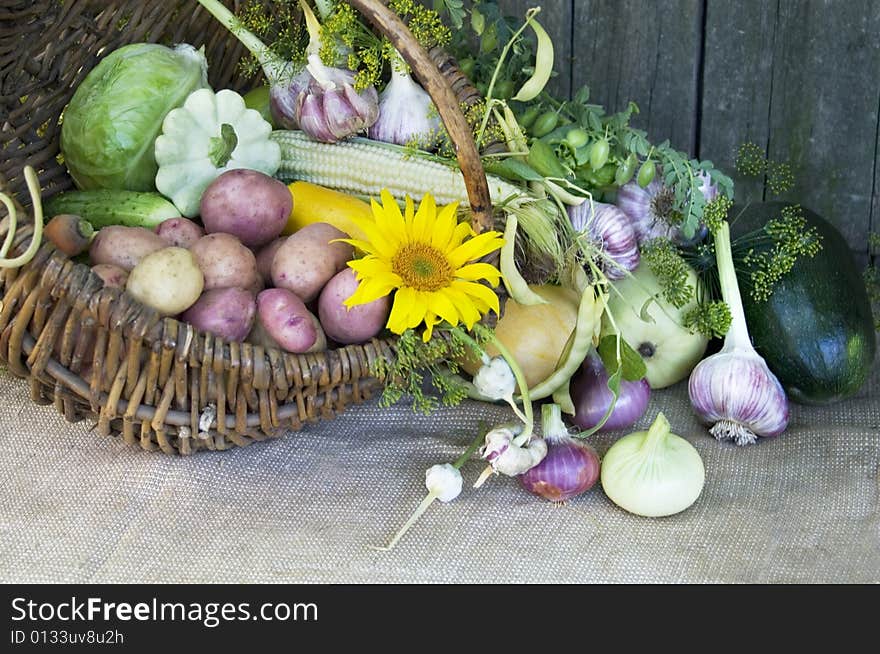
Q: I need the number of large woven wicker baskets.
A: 1